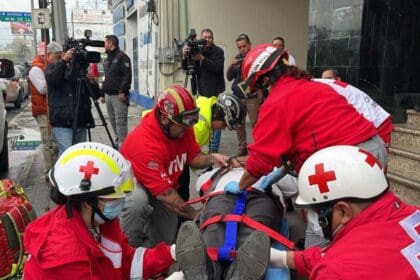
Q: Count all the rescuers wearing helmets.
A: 5